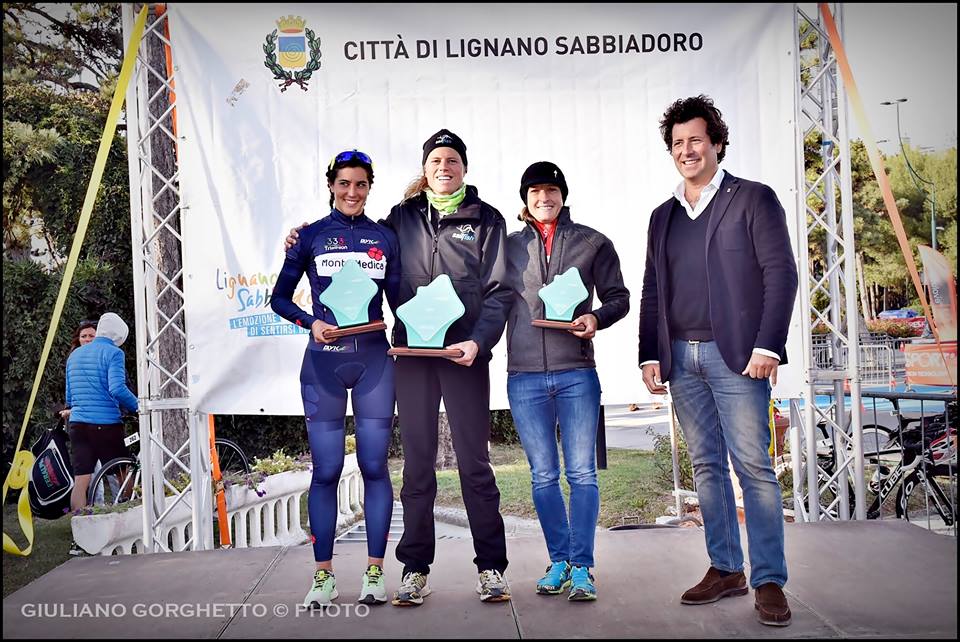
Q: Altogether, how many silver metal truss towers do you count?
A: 2